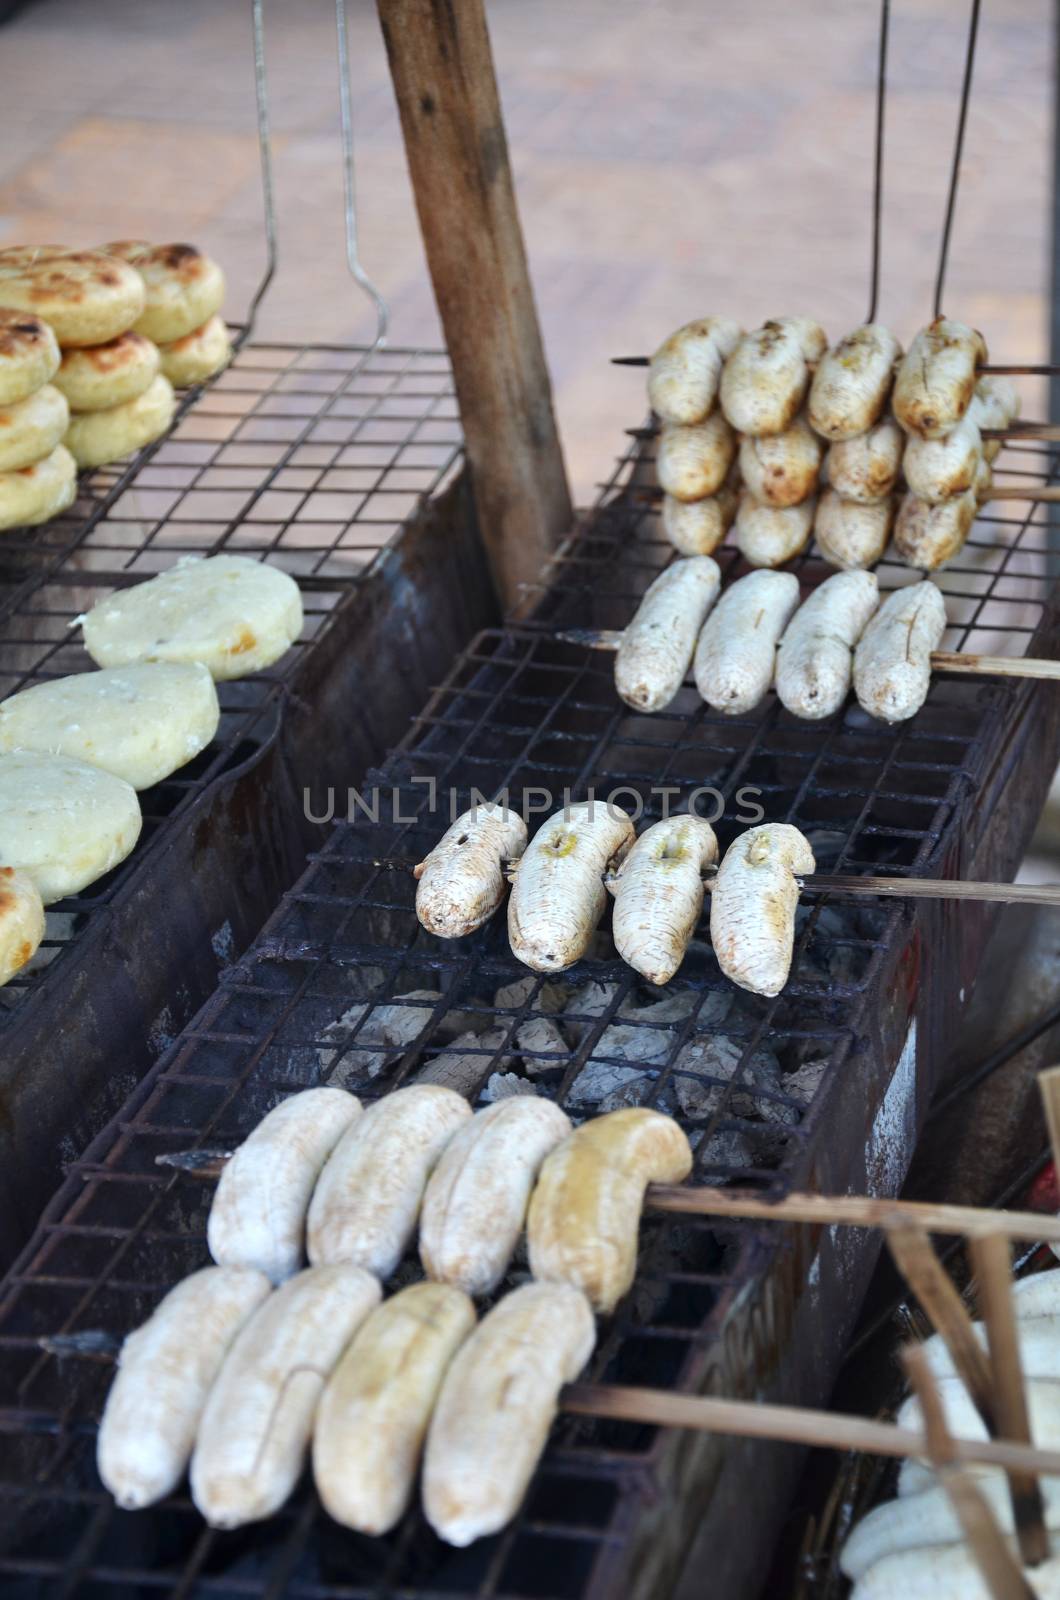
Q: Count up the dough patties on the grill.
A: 12